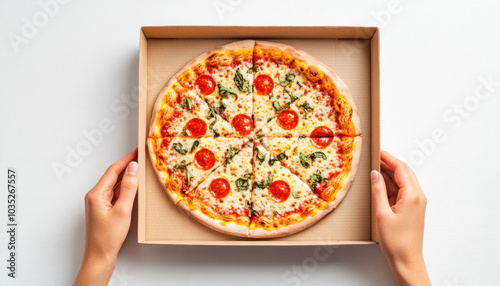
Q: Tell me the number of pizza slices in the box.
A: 8